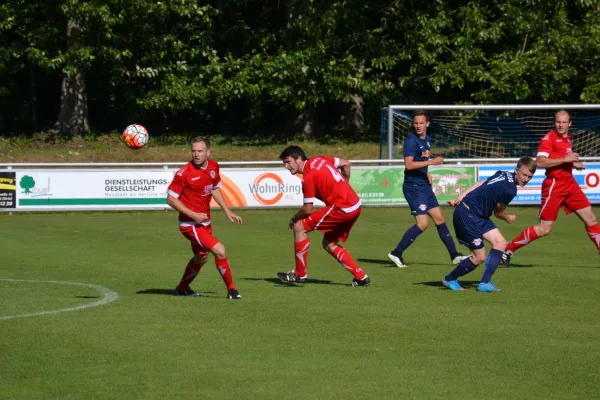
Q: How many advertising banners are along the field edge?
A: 5